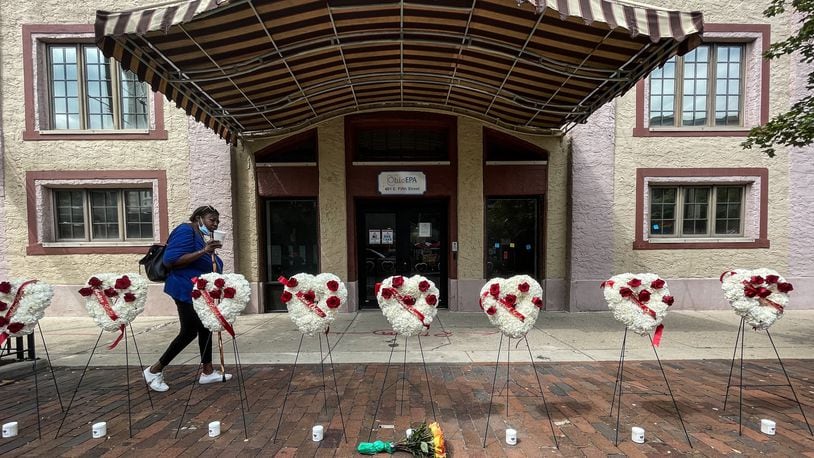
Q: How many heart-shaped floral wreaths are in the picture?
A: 8